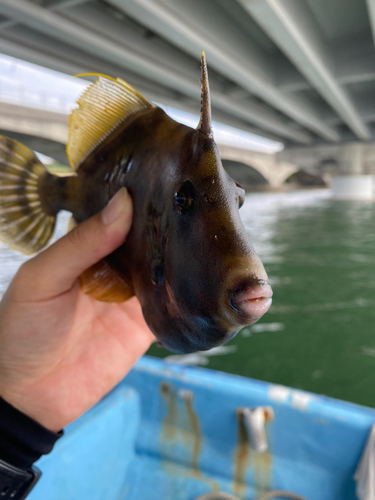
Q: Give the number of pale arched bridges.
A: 1